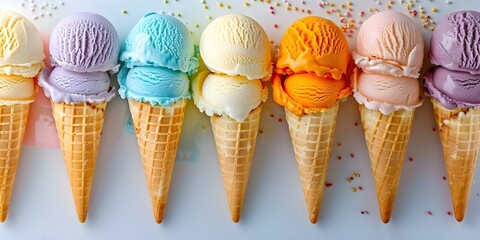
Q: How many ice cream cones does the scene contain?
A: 7